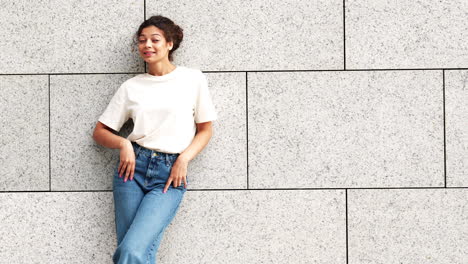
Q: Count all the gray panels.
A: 10